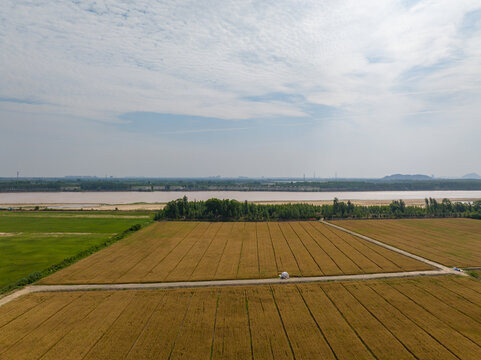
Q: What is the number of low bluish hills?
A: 2